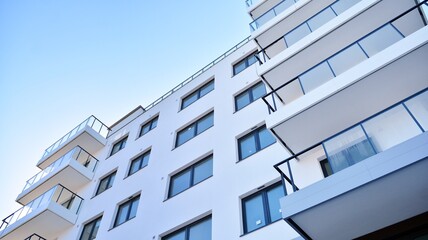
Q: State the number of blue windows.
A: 14